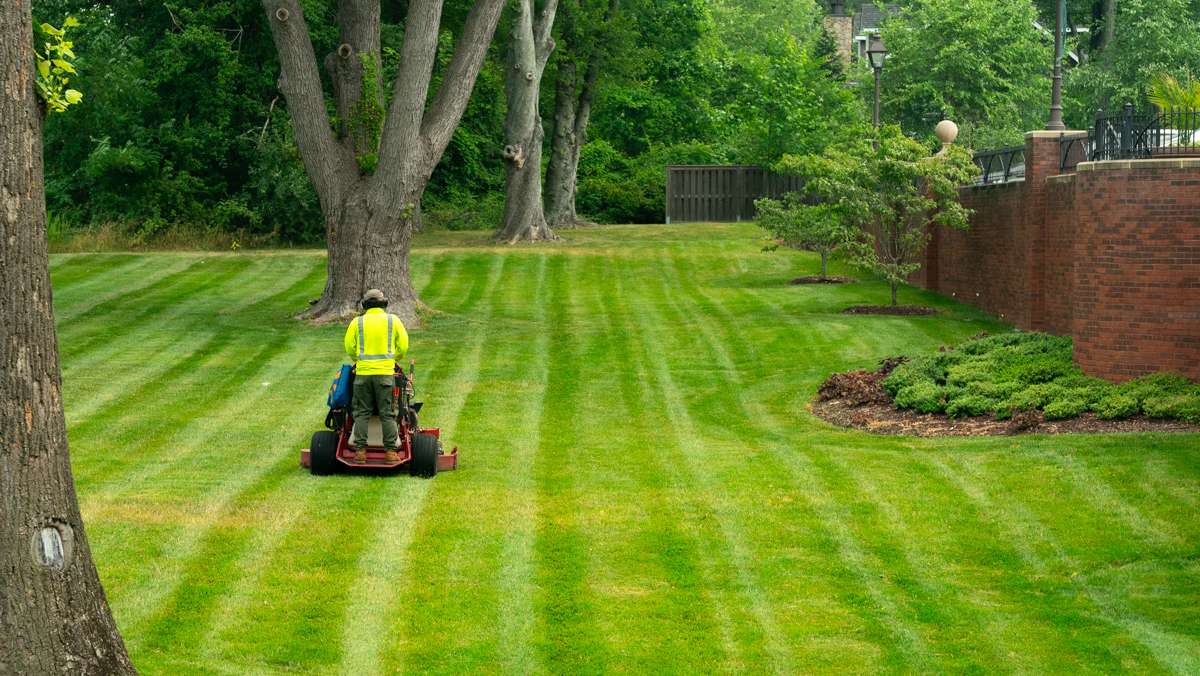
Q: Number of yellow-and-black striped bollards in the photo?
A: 0